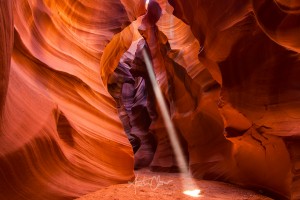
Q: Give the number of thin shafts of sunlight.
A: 1